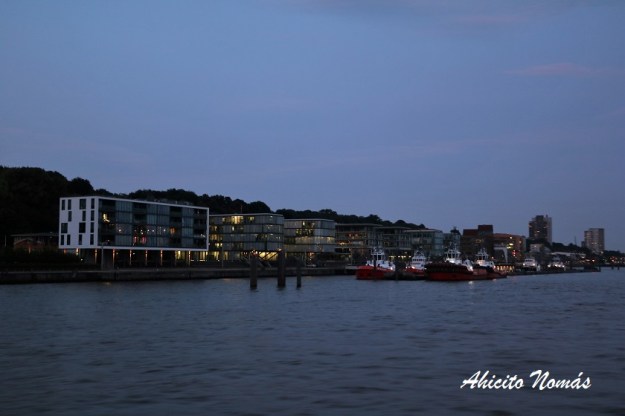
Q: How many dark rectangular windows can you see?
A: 14